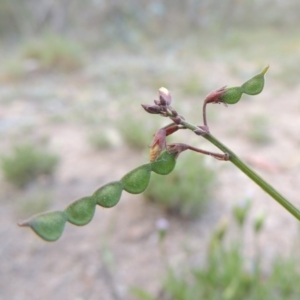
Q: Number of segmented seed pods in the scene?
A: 2